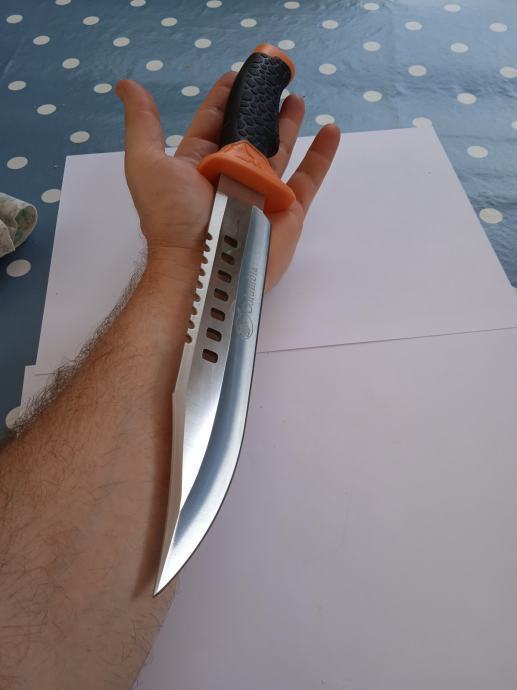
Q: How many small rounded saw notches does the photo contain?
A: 9